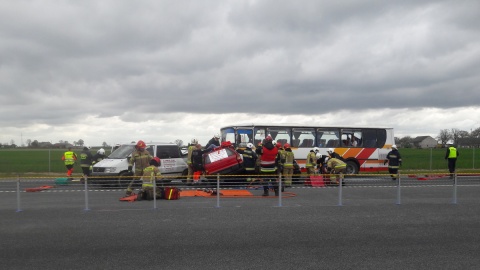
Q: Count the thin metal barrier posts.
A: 8